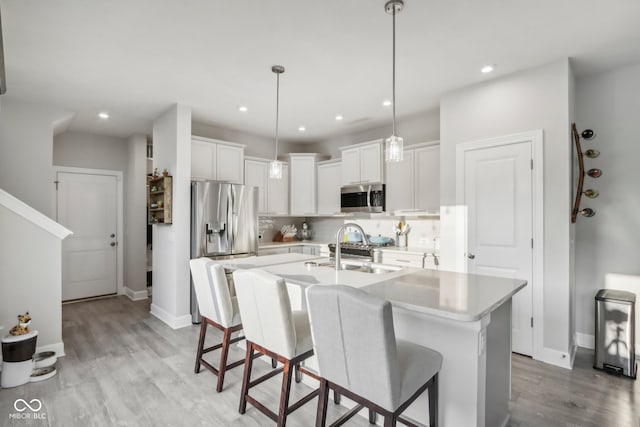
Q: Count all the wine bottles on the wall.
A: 5